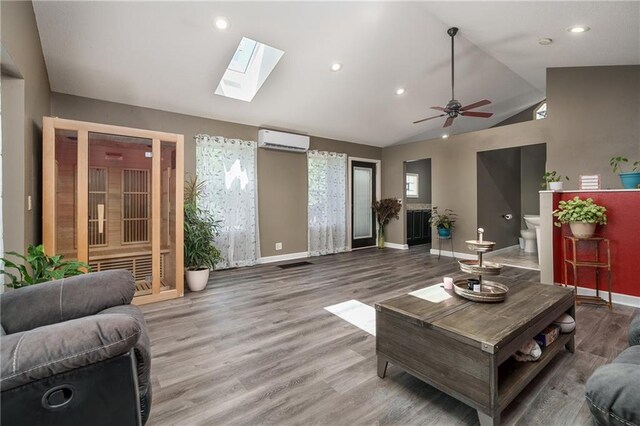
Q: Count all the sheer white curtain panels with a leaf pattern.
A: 2